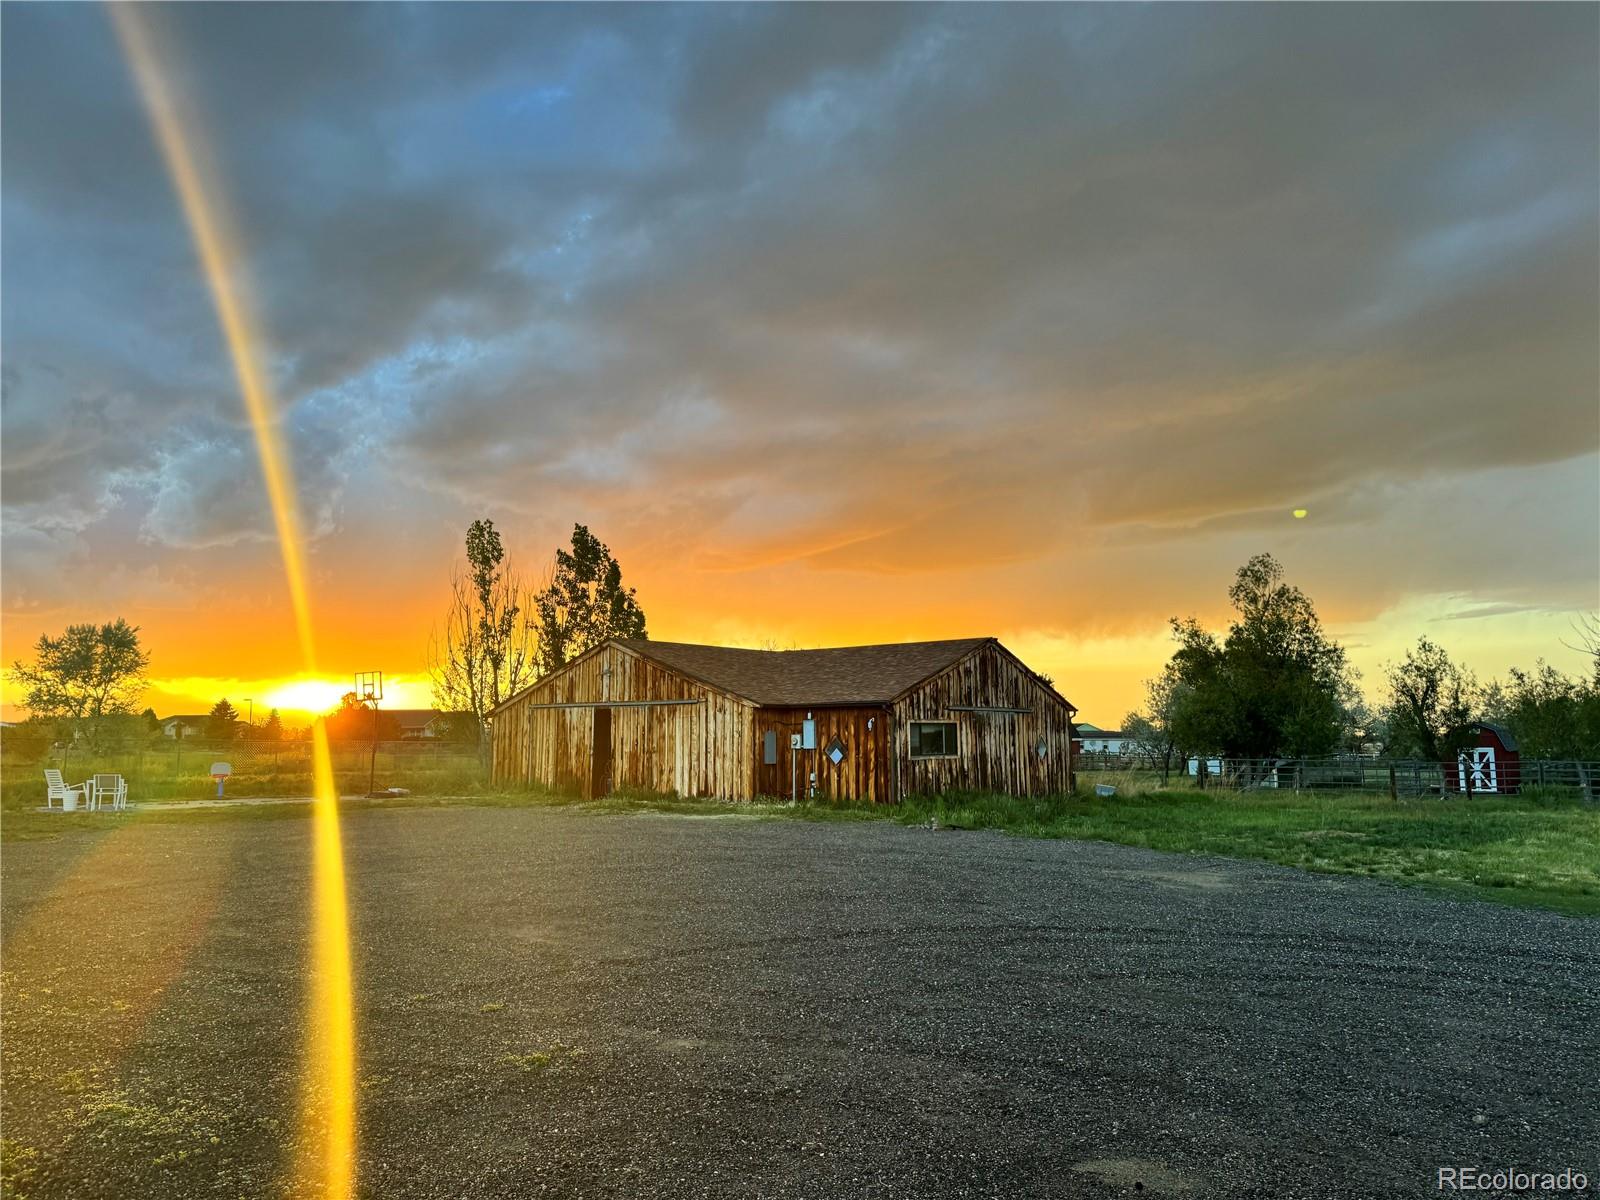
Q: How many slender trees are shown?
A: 2